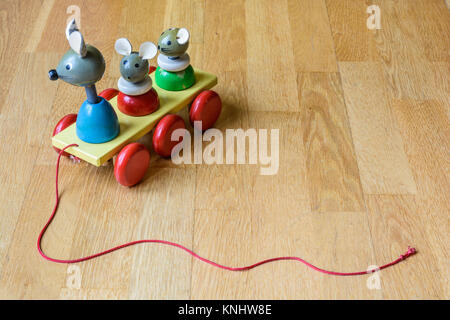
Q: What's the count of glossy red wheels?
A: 6